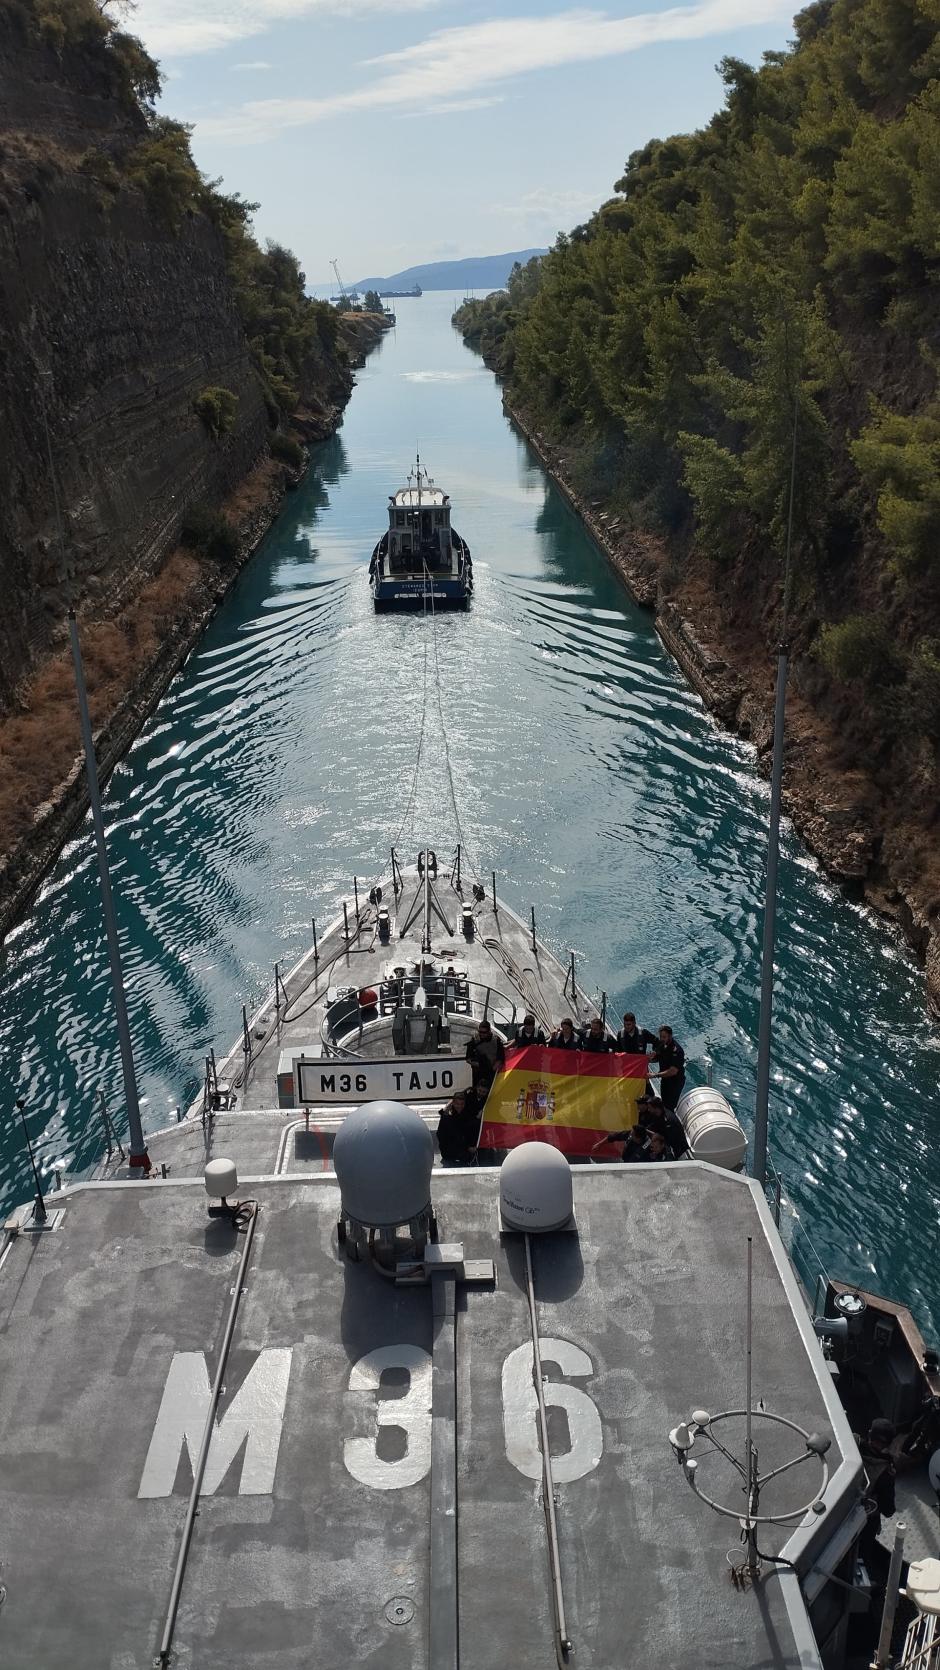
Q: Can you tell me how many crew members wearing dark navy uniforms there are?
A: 12